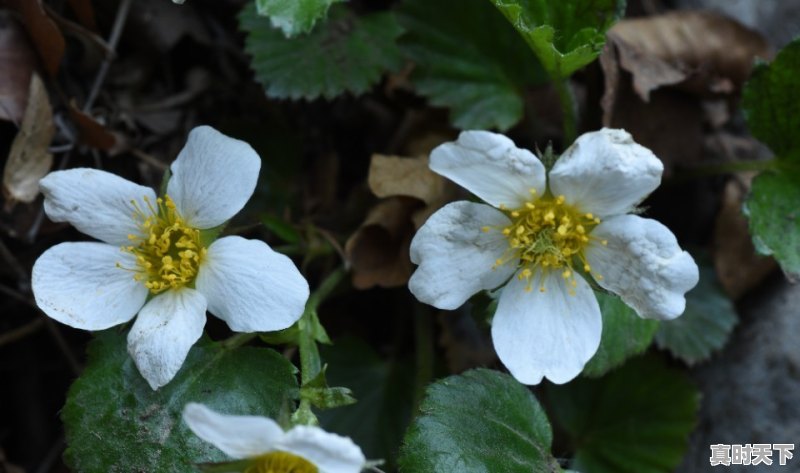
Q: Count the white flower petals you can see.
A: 12